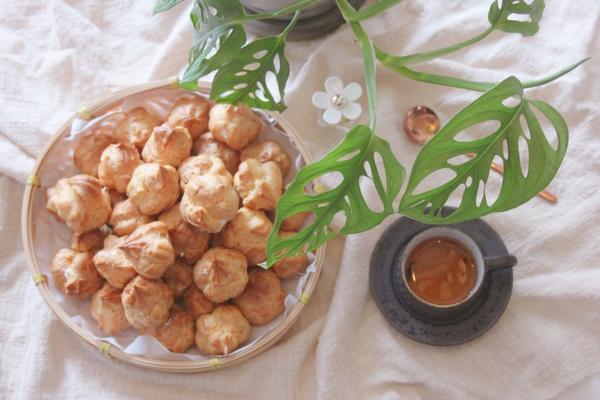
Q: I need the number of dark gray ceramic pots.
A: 1